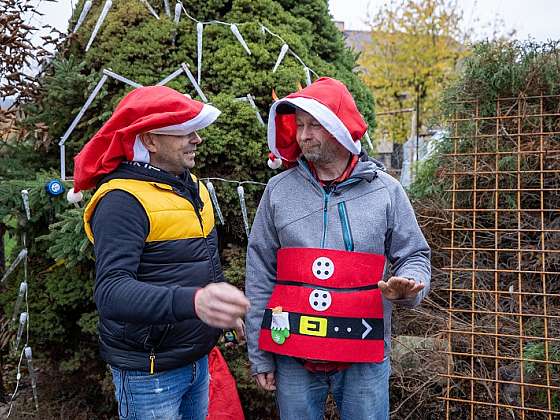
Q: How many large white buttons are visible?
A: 2